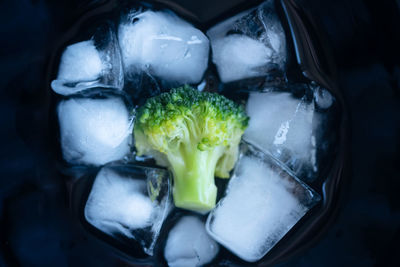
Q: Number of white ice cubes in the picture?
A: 8